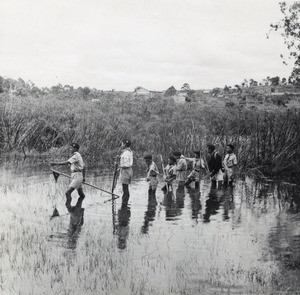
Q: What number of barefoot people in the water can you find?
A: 8